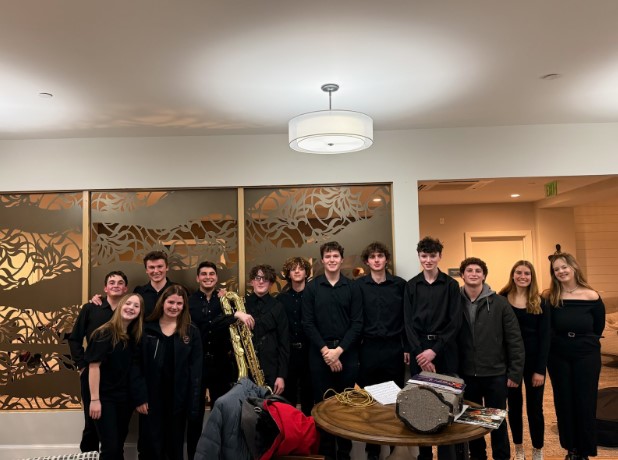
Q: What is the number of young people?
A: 13